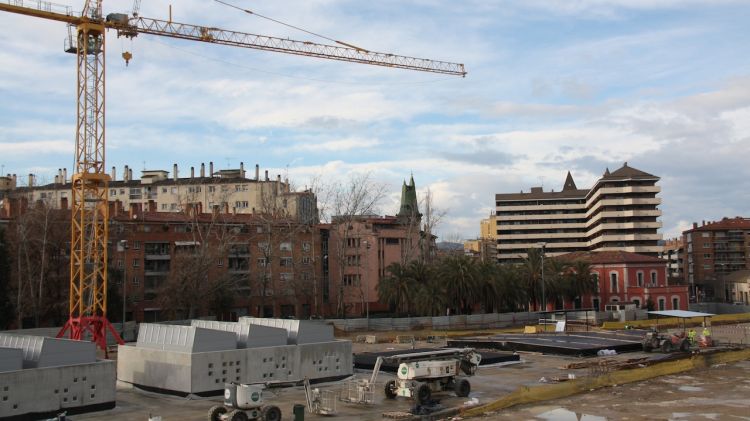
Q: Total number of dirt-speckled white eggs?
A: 0